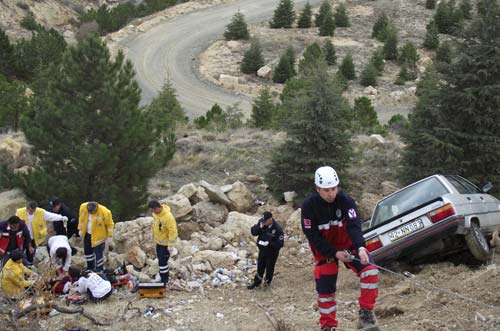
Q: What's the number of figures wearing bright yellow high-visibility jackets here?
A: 4